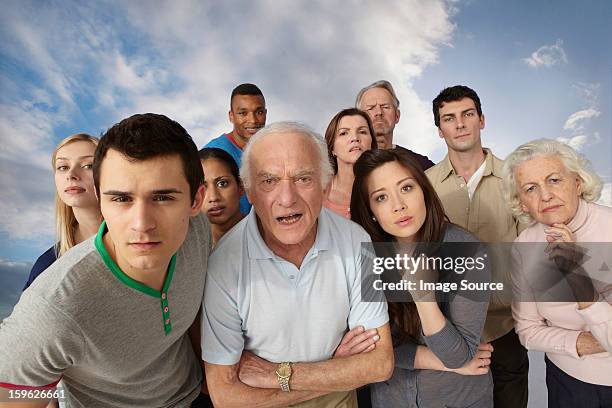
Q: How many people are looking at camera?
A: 10